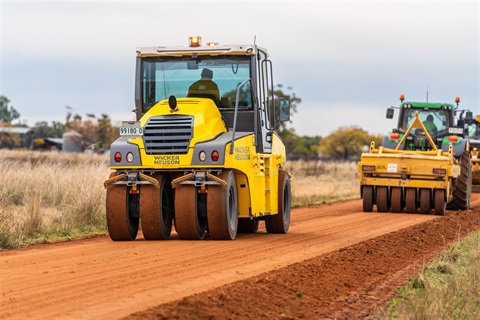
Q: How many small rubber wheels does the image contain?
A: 6